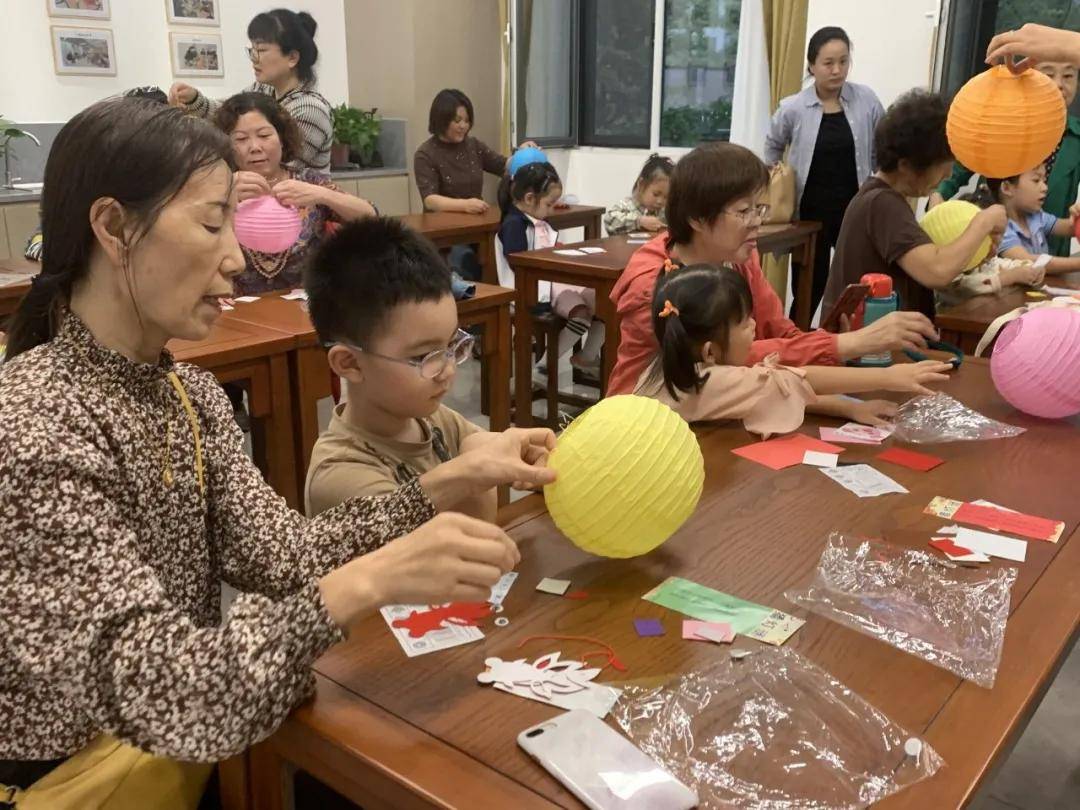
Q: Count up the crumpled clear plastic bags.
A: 3